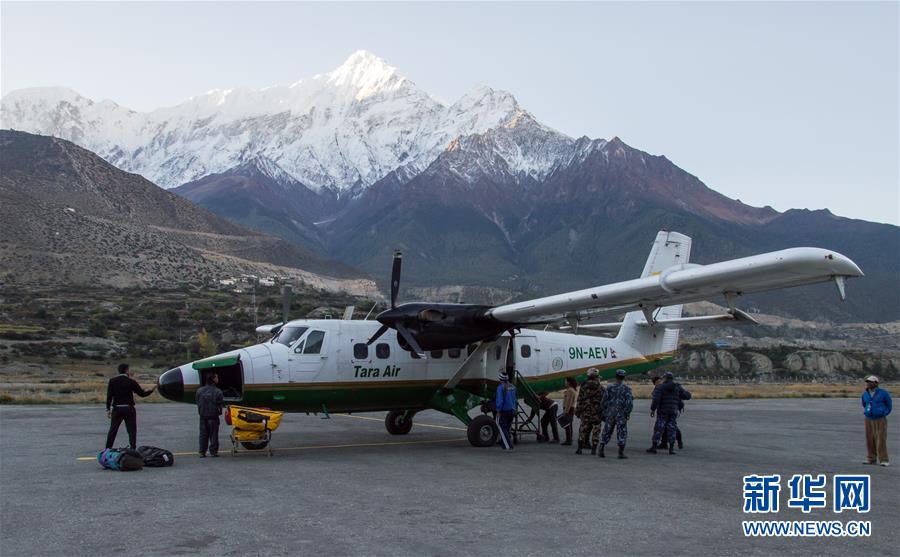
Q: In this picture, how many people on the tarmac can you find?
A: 10